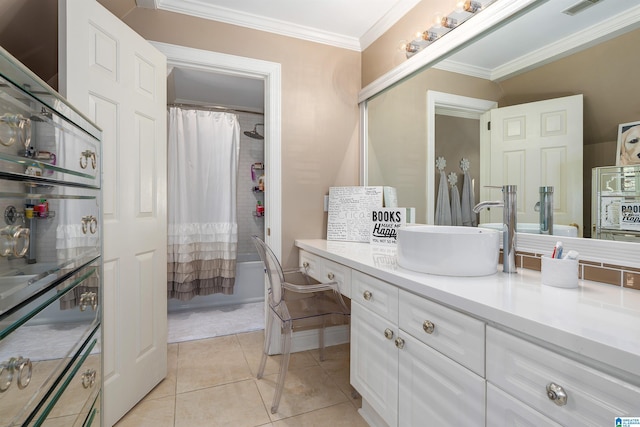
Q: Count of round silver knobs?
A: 7